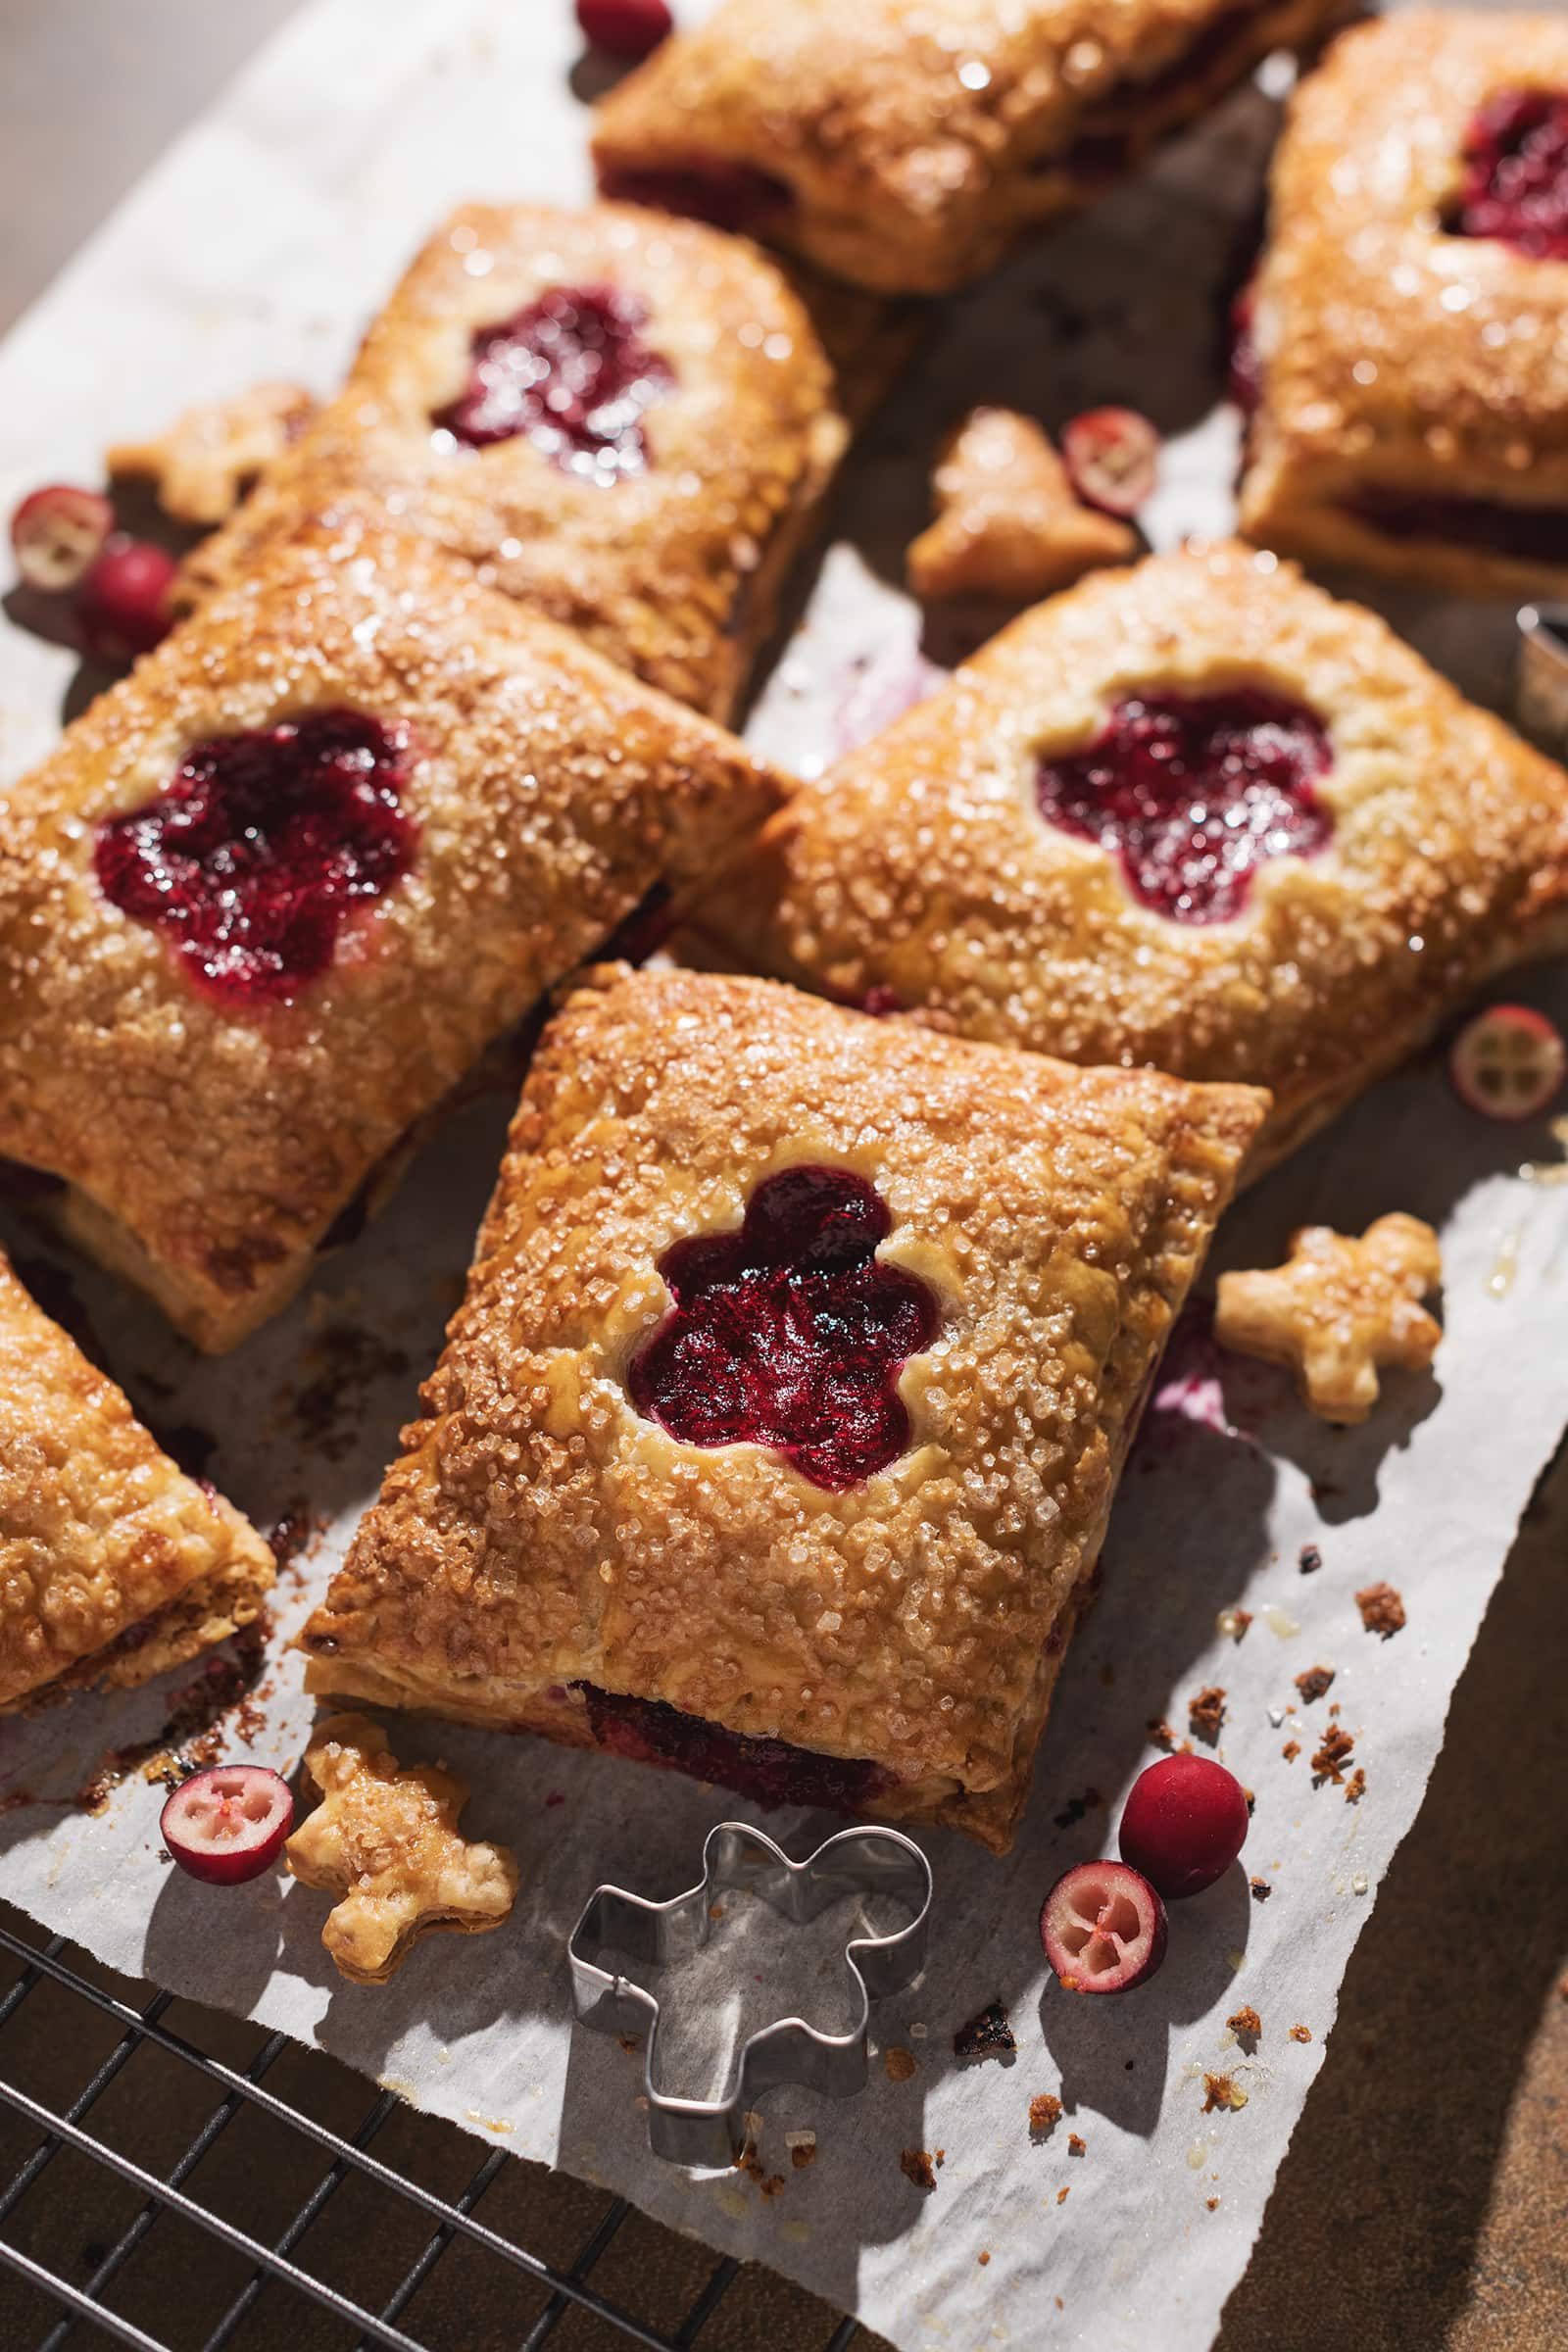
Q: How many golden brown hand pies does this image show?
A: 7